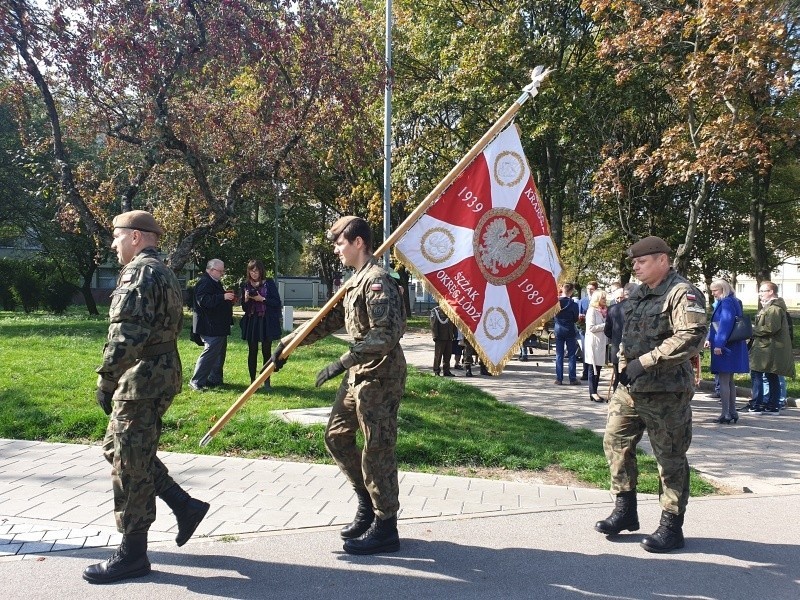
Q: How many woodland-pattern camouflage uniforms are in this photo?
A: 3